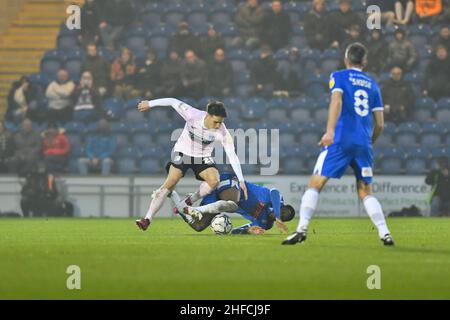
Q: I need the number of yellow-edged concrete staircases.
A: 1